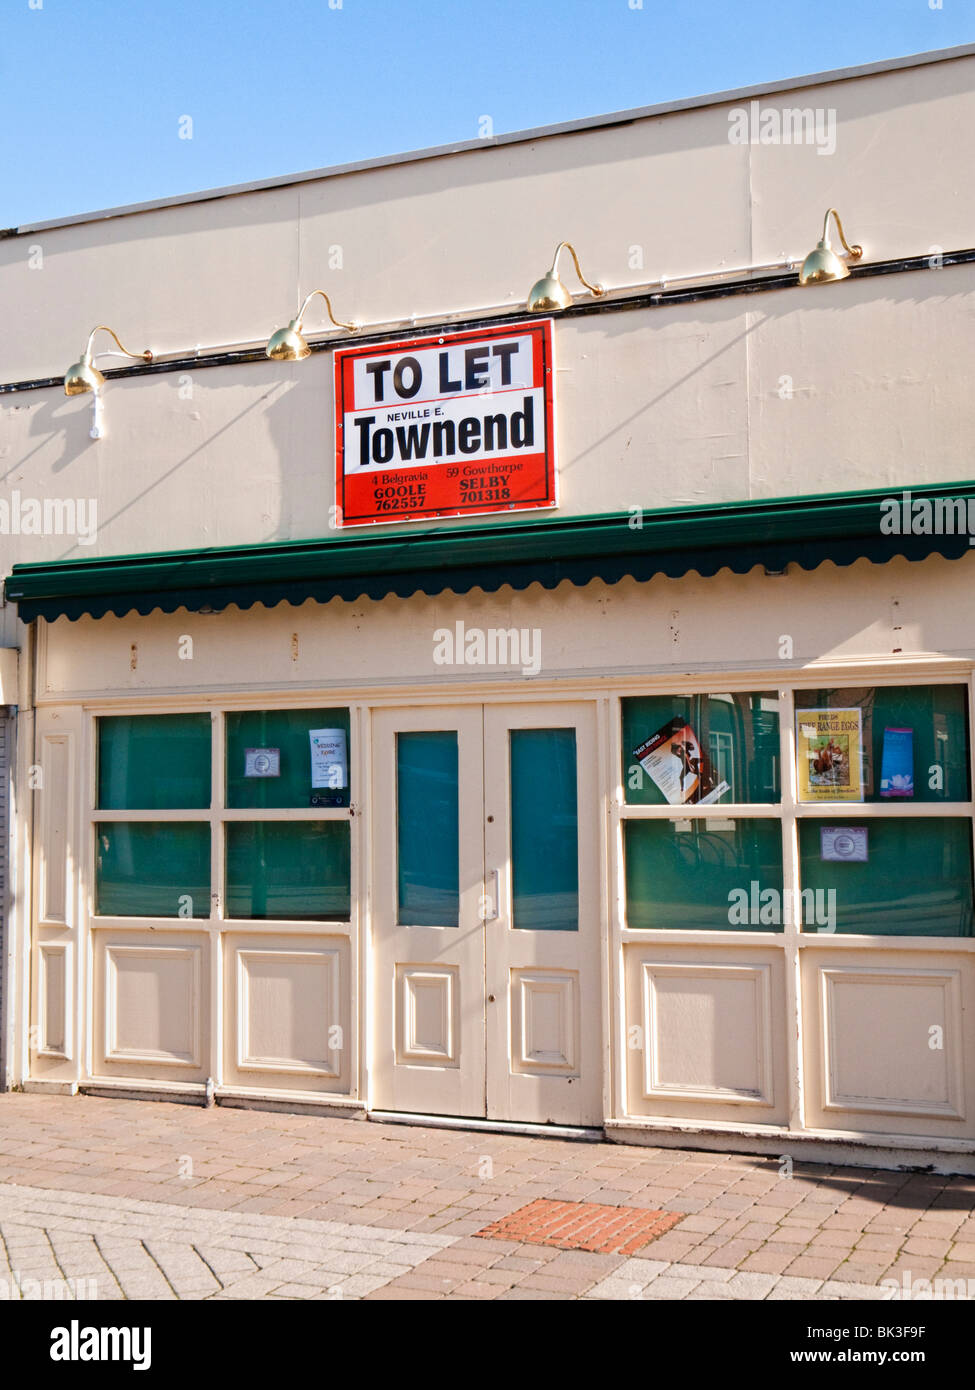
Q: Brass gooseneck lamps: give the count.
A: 4